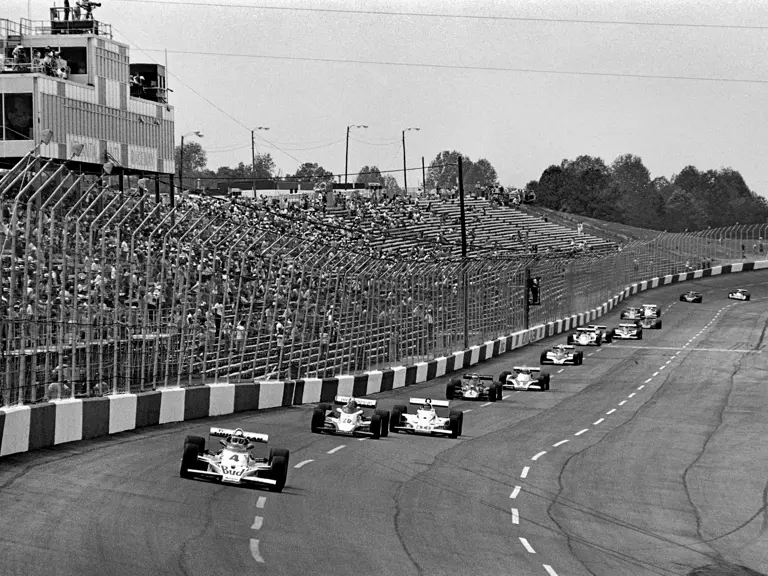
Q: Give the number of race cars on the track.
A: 14